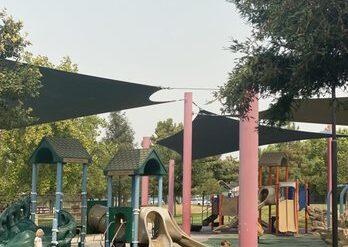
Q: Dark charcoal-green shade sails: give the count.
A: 2